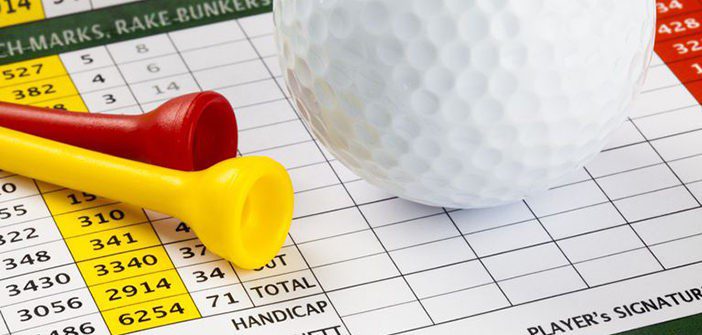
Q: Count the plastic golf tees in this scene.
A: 2